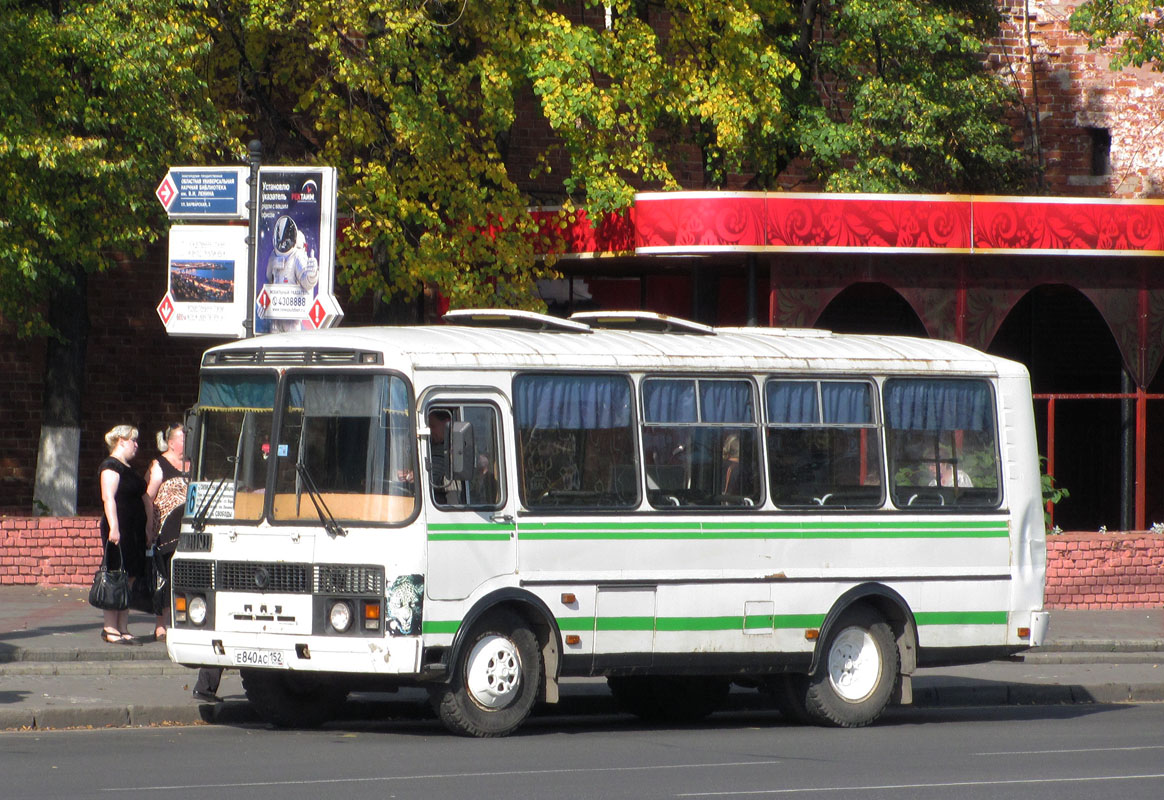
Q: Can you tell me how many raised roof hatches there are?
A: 2